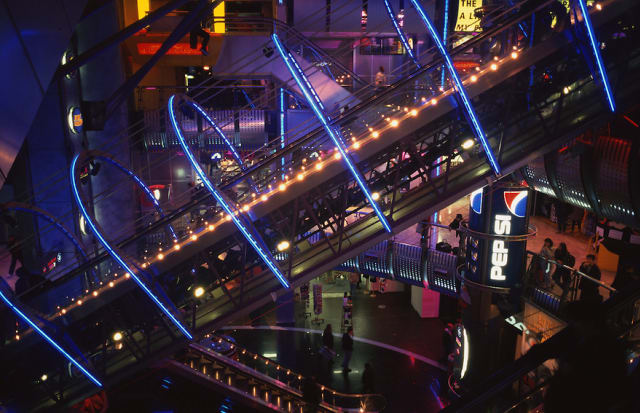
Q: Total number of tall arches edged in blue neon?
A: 6